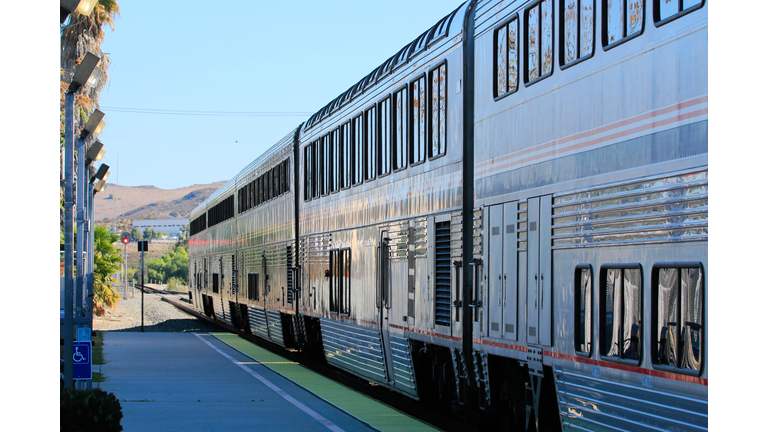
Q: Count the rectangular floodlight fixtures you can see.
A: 6